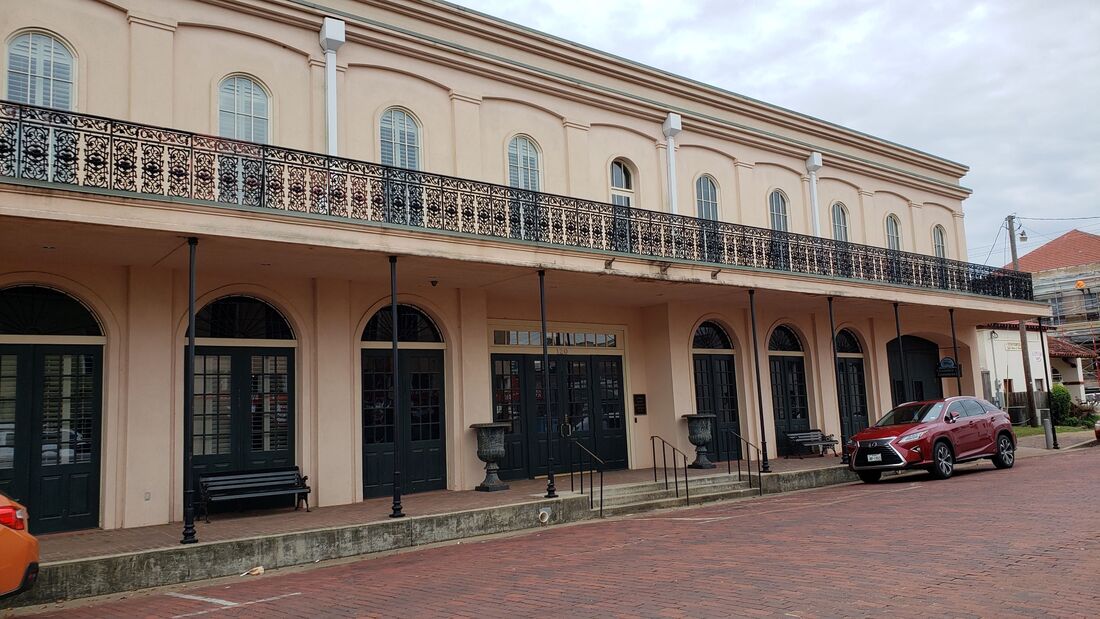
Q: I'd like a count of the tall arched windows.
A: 10